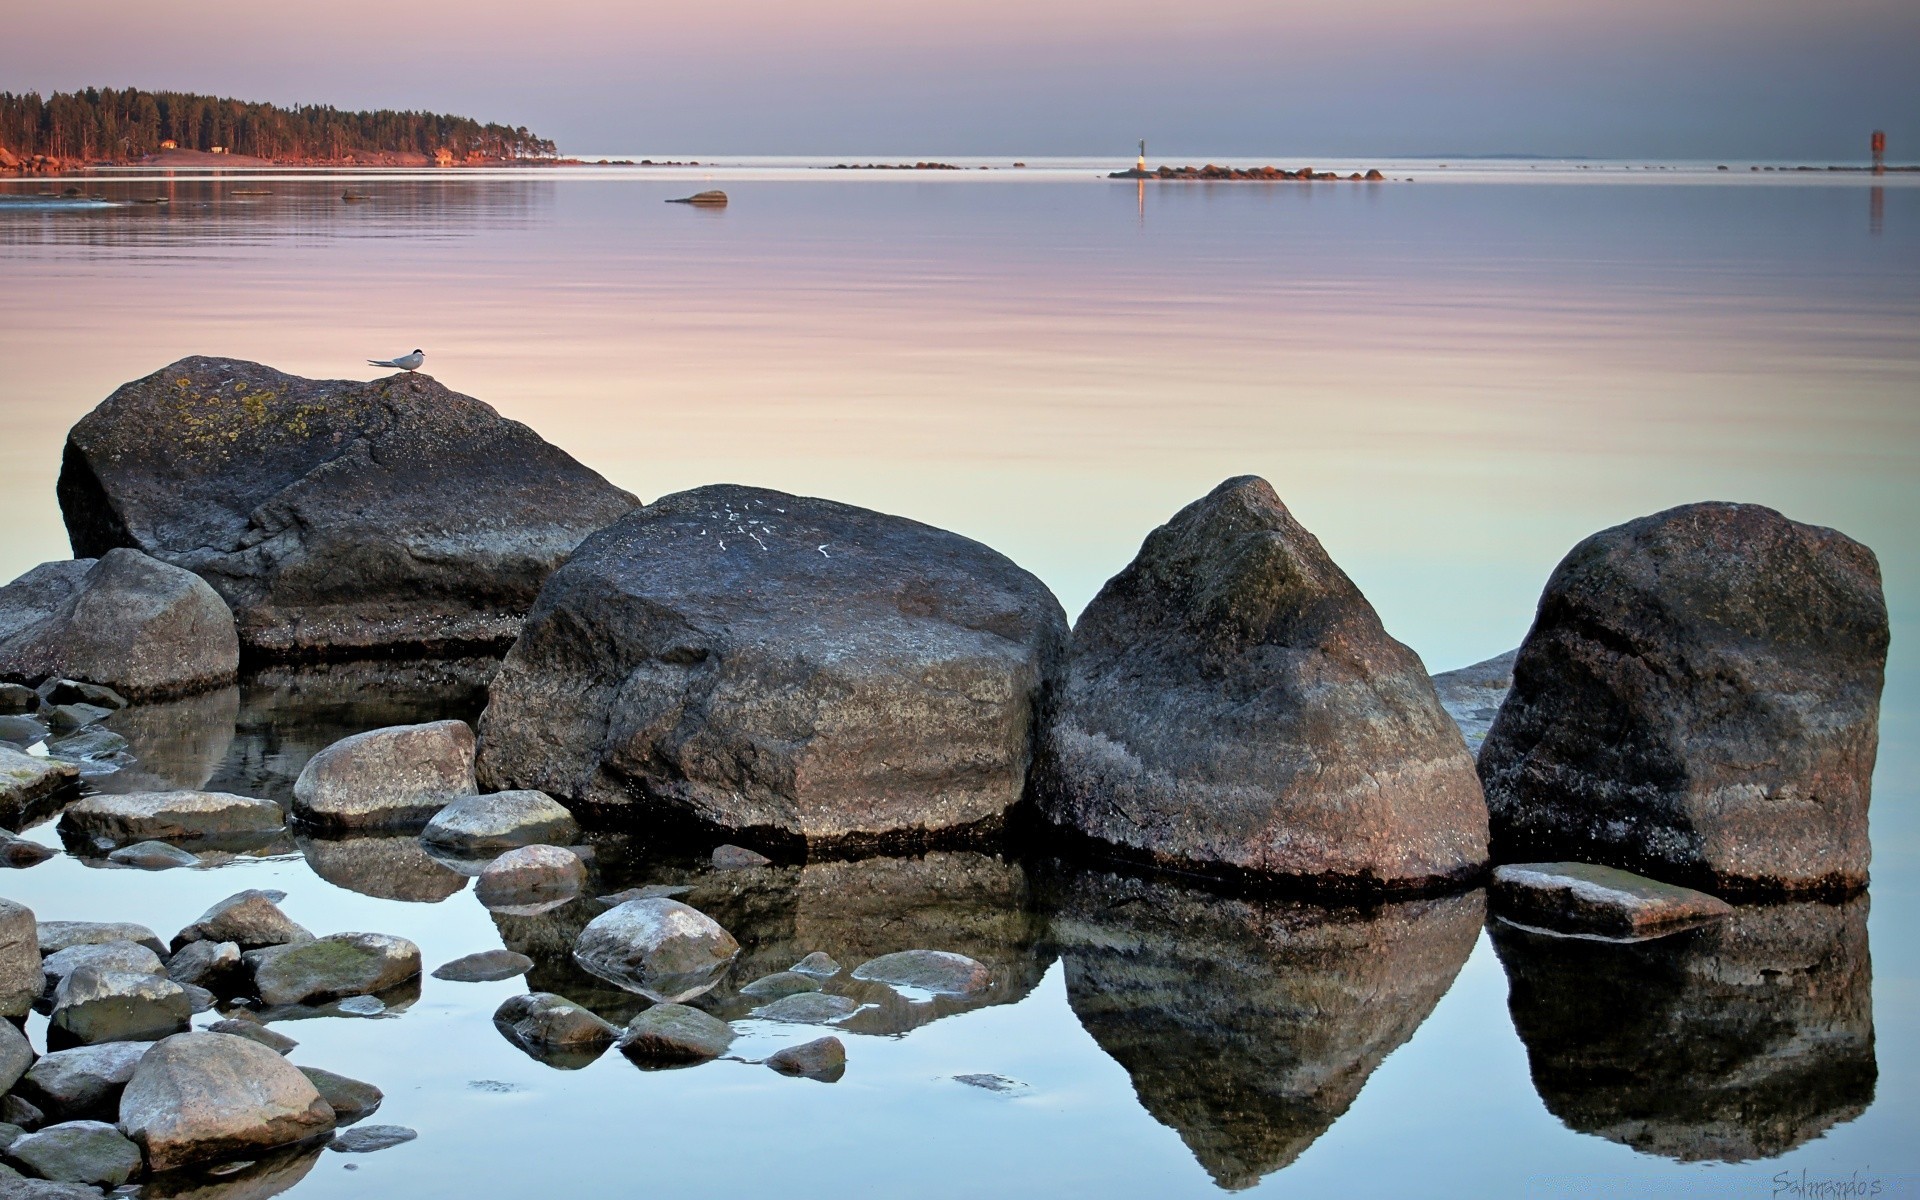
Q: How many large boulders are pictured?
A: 4